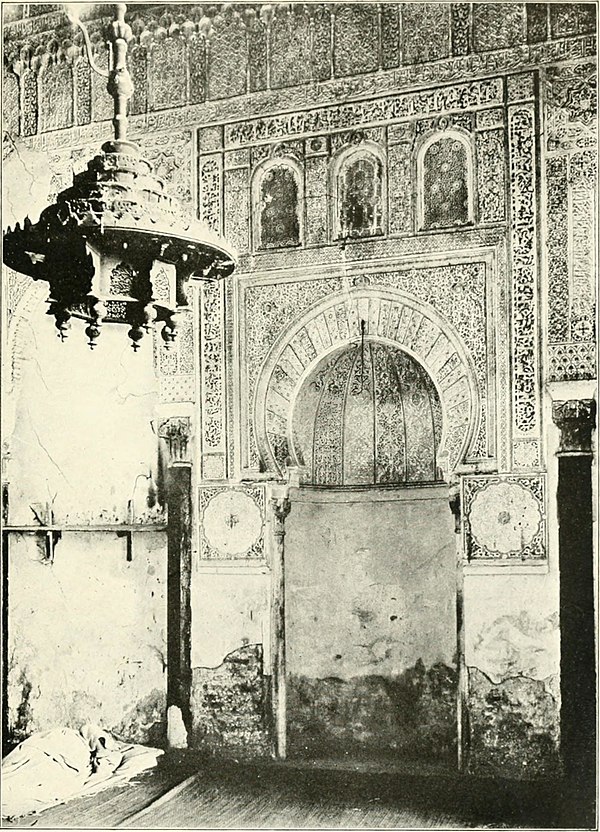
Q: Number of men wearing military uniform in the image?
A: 0